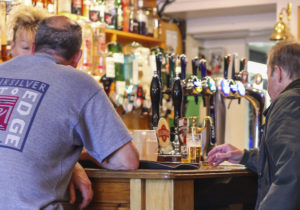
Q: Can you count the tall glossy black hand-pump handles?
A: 2